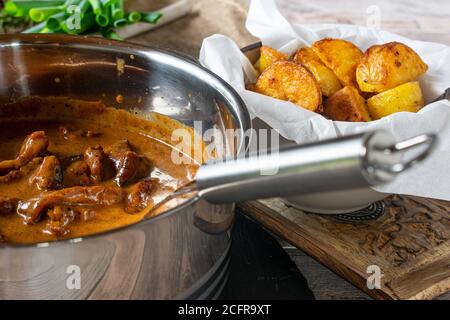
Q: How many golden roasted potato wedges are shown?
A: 7